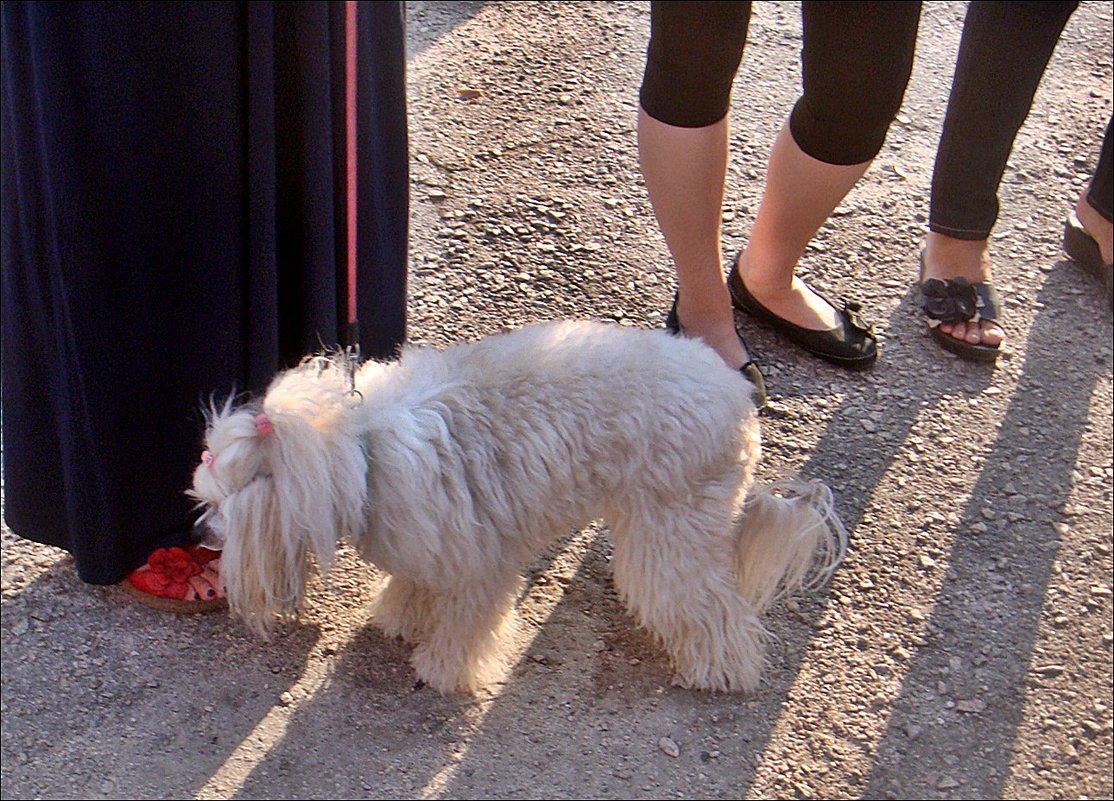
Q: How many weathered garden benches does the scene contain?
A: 0